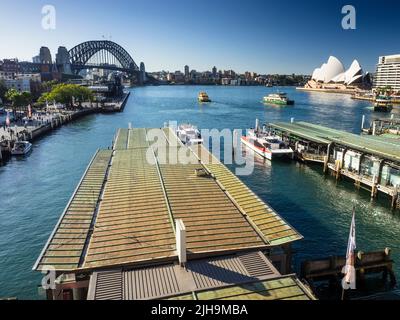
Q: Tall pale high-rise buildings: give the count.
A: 1